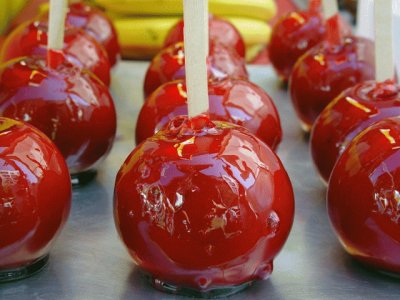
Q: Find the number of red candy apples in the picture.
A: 12